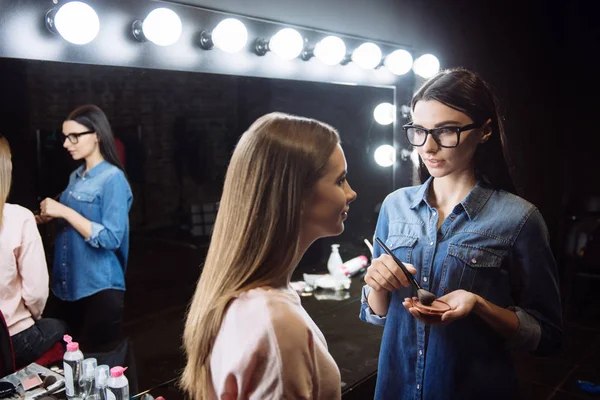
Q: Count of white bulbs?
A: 10